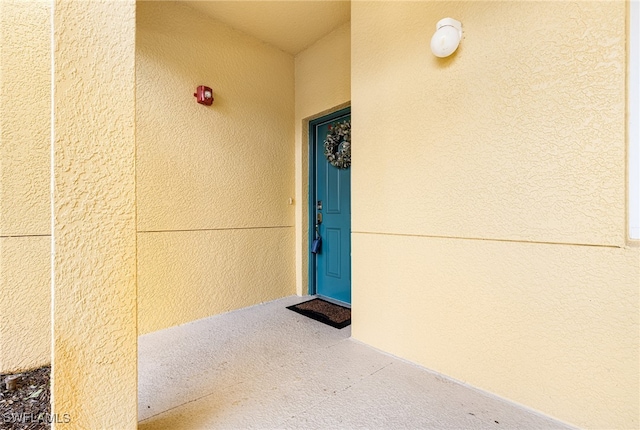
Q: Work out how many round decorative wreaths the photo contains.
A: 1